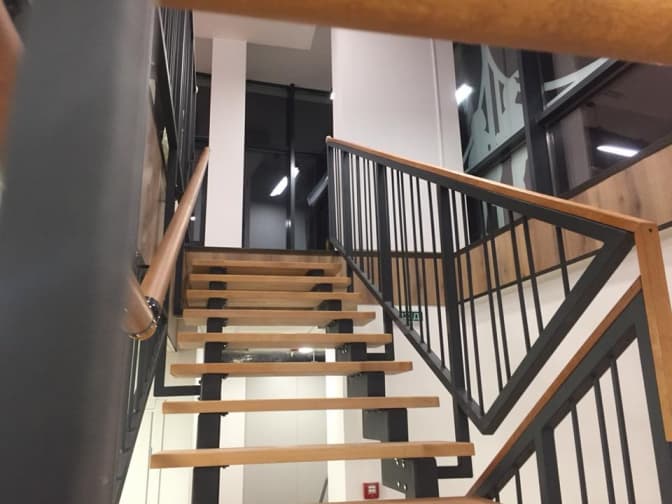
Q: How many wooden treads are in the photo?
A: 9